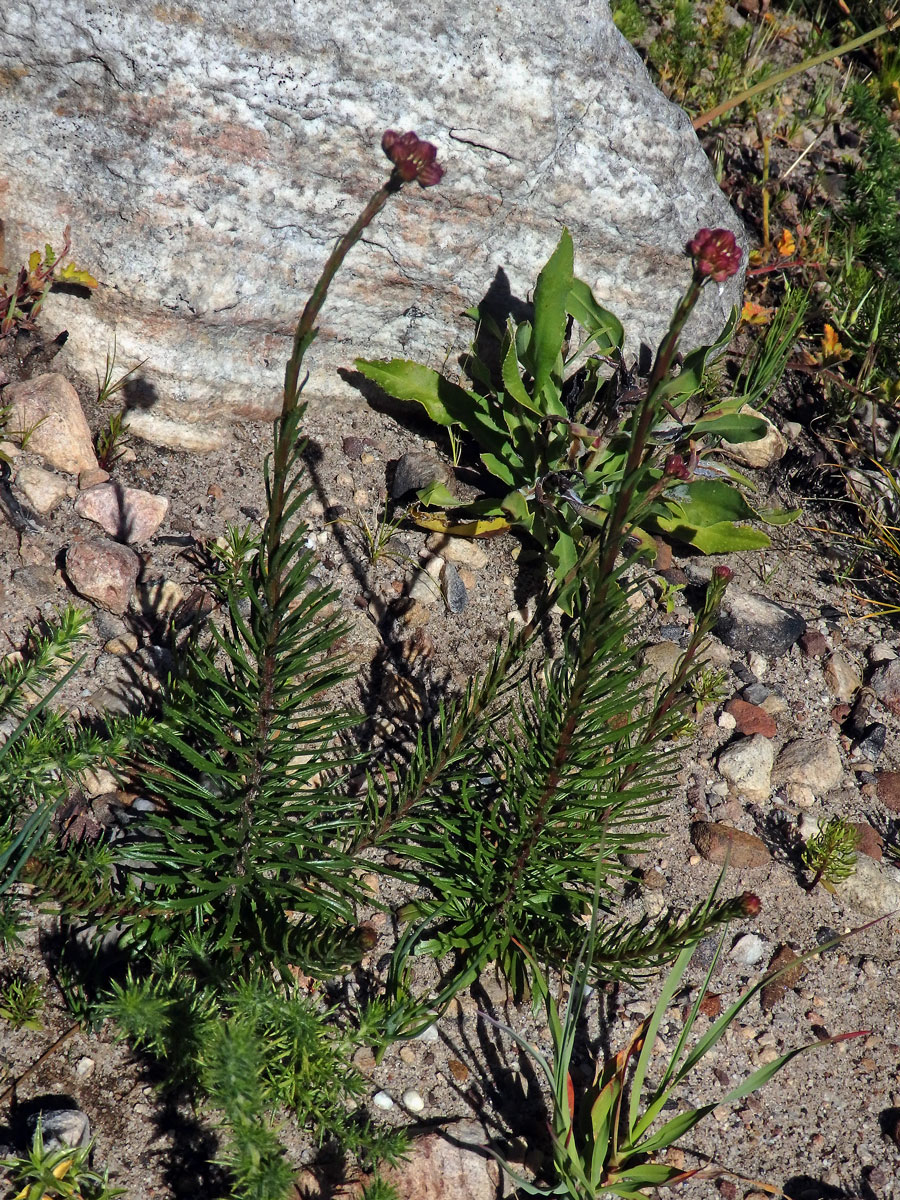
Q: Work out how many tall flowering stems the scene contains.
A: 2